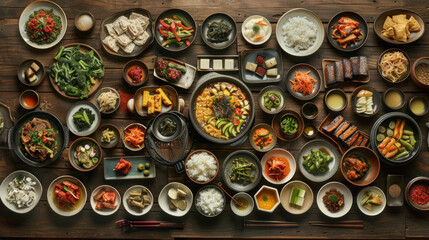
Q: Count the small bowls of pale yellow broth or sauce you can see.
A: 3